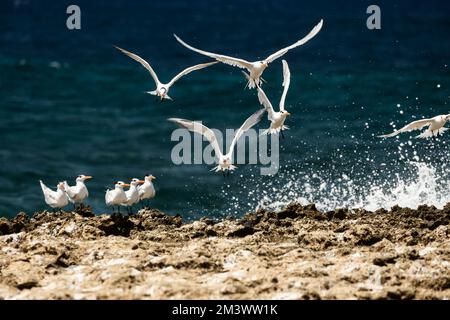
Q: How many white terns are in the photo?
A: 10